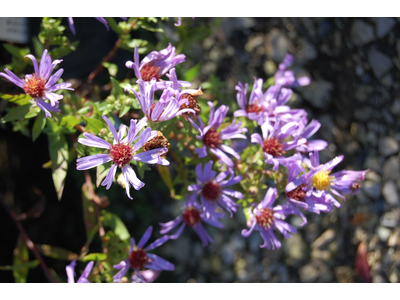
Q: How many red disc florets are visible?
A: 11